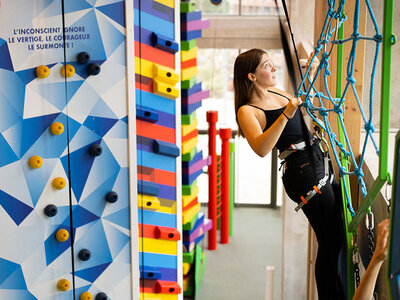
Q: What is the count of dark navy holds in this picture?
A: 7